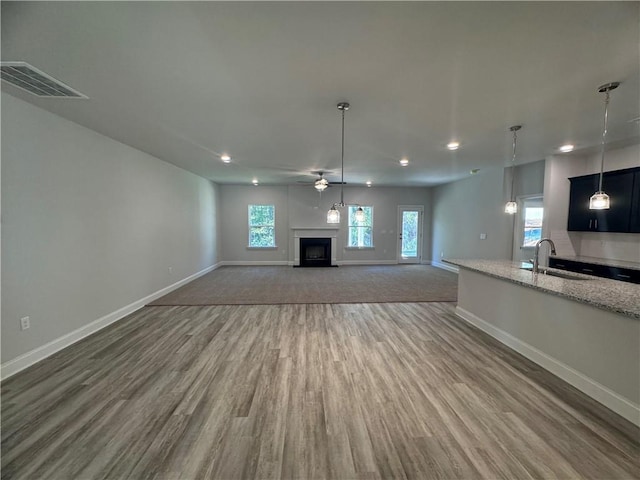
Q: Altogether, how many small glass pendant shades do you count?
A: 4